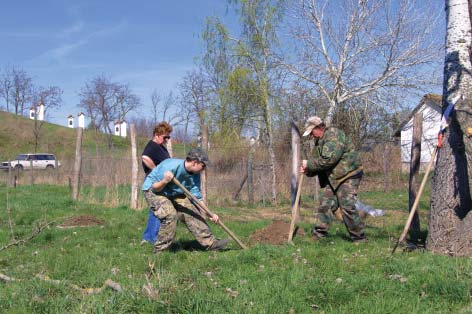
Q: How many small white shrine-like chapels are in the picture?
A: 6